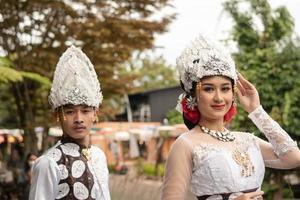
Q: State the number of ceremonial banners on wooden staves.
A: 0